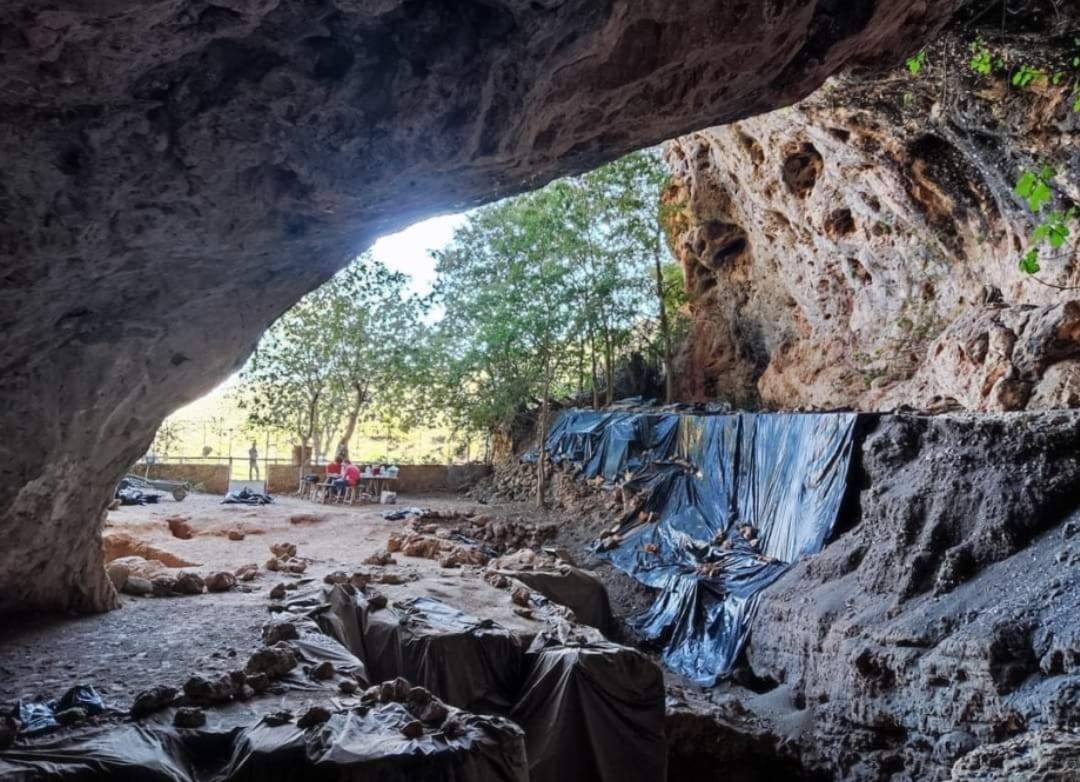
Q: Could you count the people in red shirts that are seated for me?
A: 2